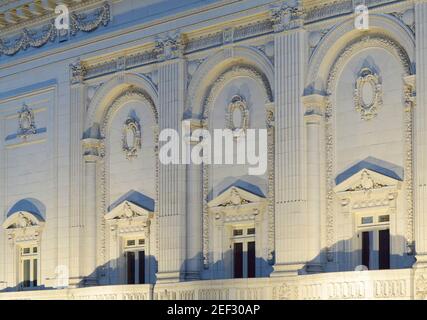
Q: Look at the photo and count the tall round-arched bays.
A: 3